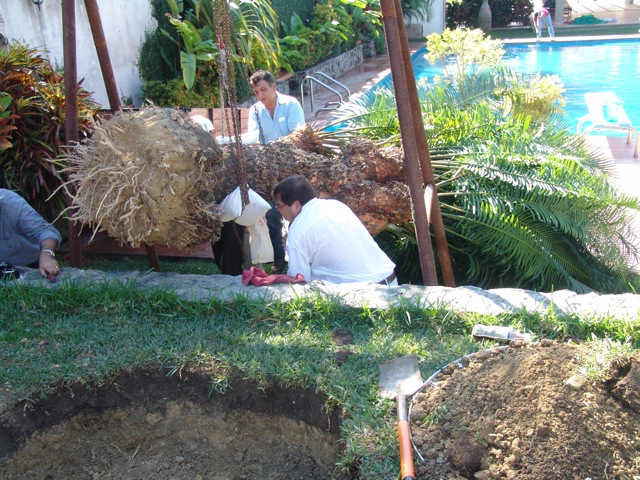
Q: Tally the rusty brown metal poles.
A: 4